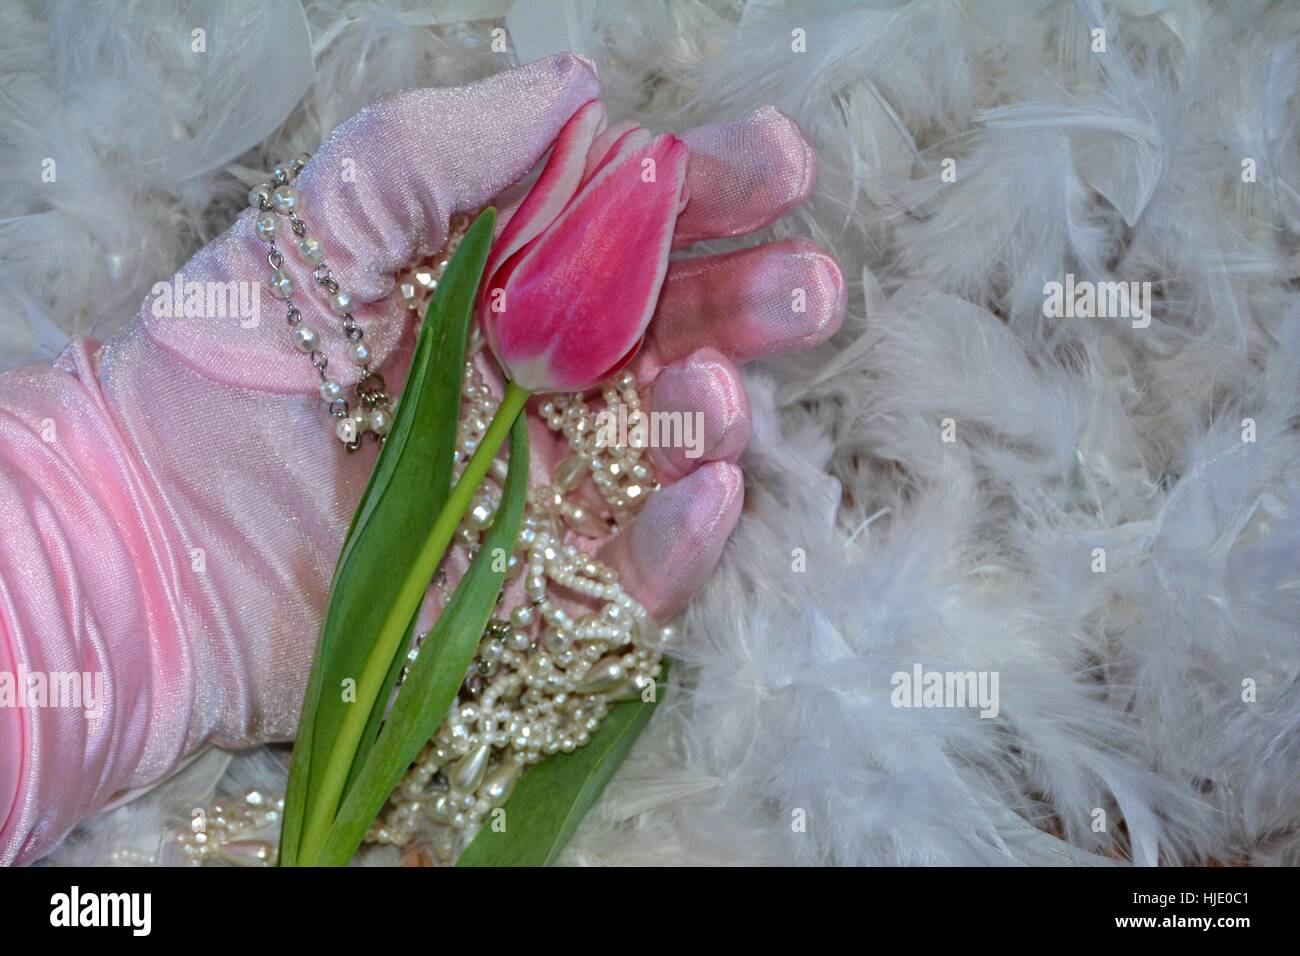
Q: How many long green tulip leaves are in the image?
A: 3